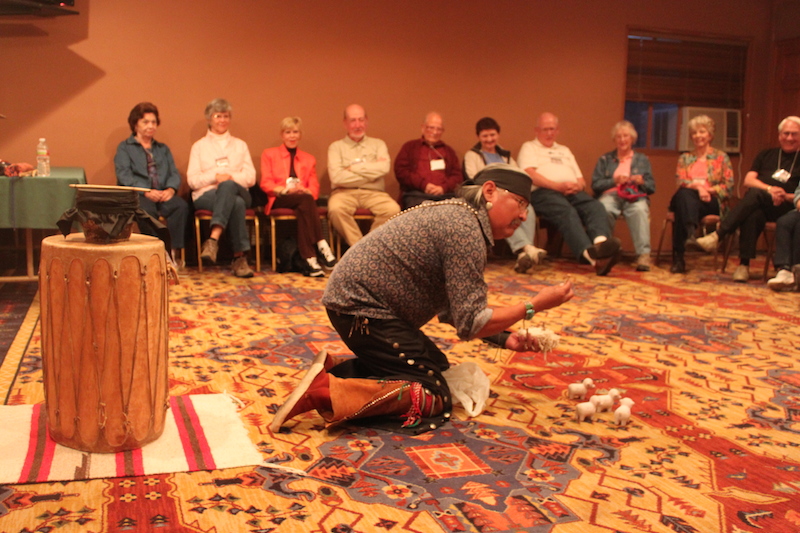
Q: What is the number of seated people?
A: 11